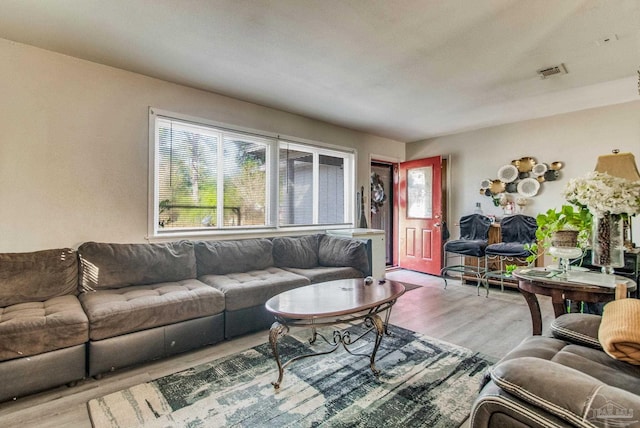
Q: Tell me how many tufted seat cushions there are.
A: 3